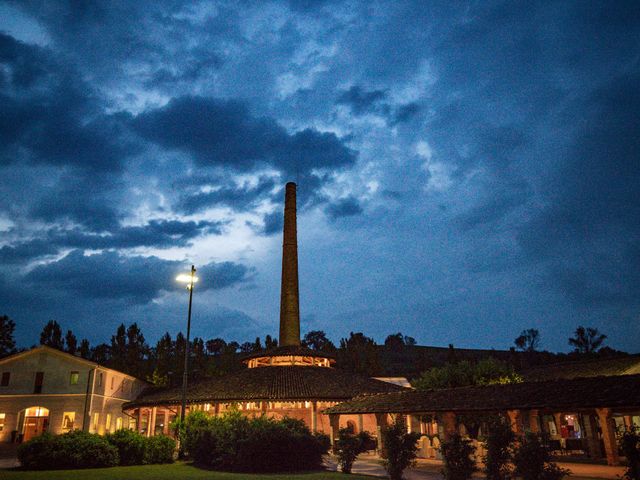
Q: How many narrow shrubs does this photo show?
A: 6